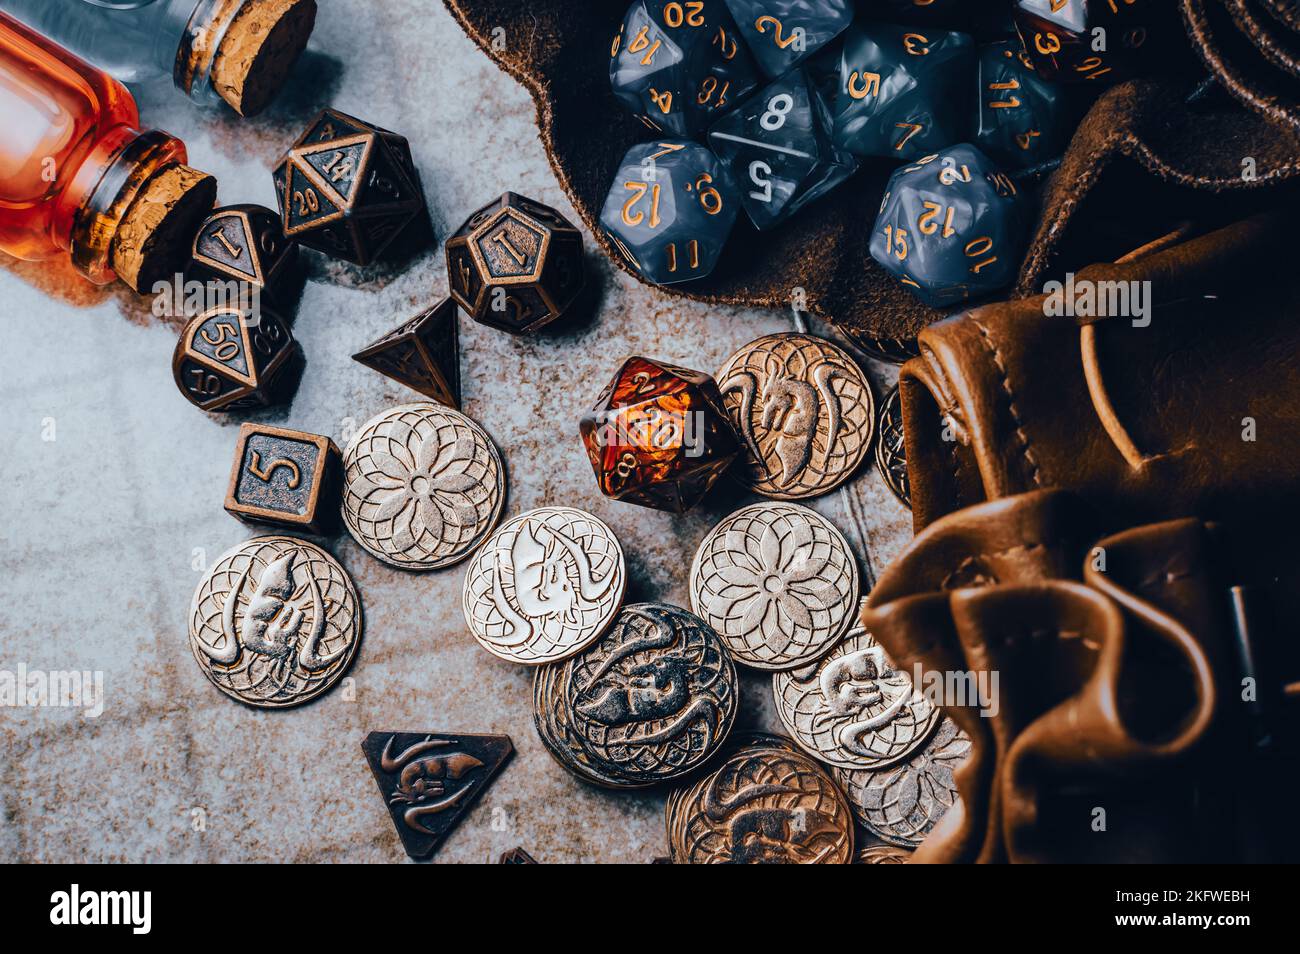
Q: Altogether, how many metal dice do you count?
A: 6